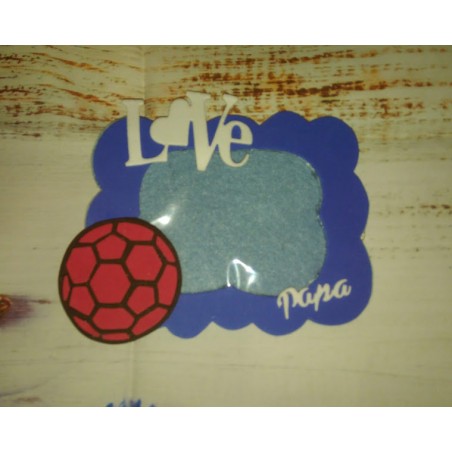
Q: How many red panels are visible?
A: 15